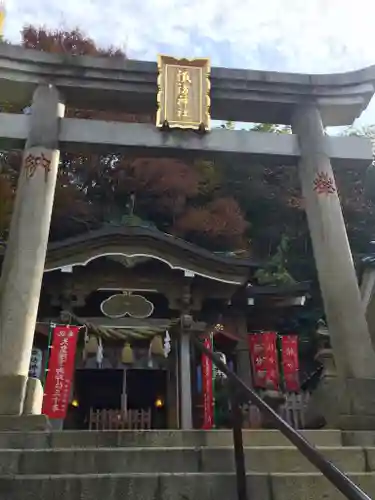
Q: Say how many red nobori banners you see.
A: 4